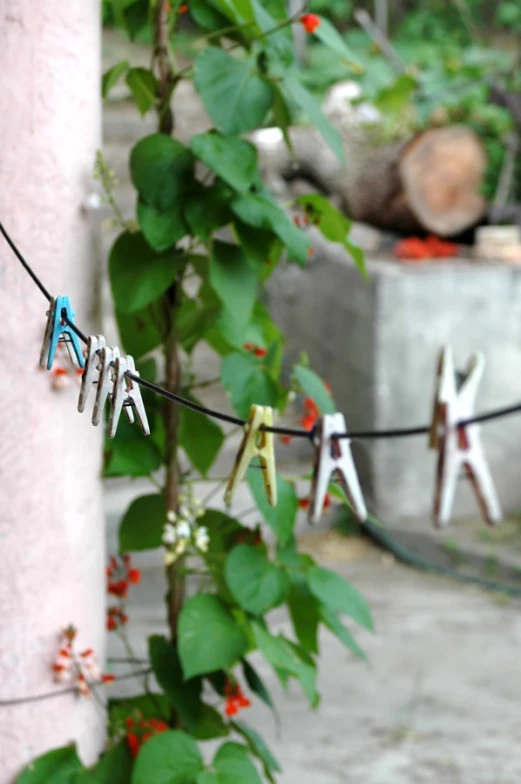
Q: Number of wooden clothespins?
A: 0